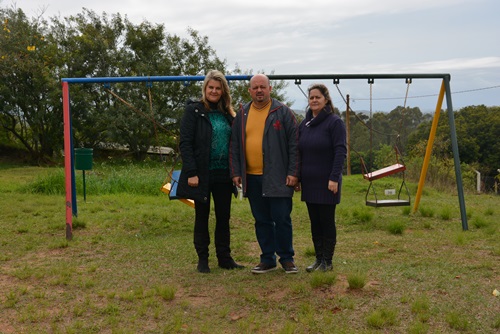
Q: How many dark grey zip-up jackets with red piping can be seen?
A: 1